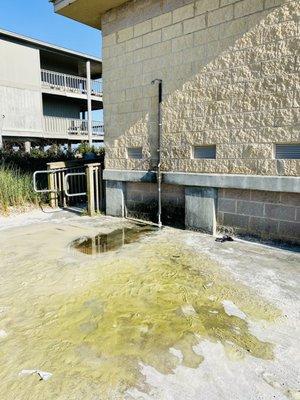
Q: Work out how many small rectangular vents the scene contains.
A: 3